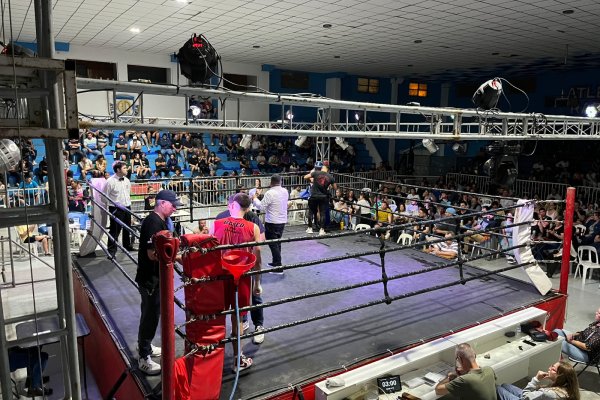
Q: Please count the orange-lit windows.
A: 2